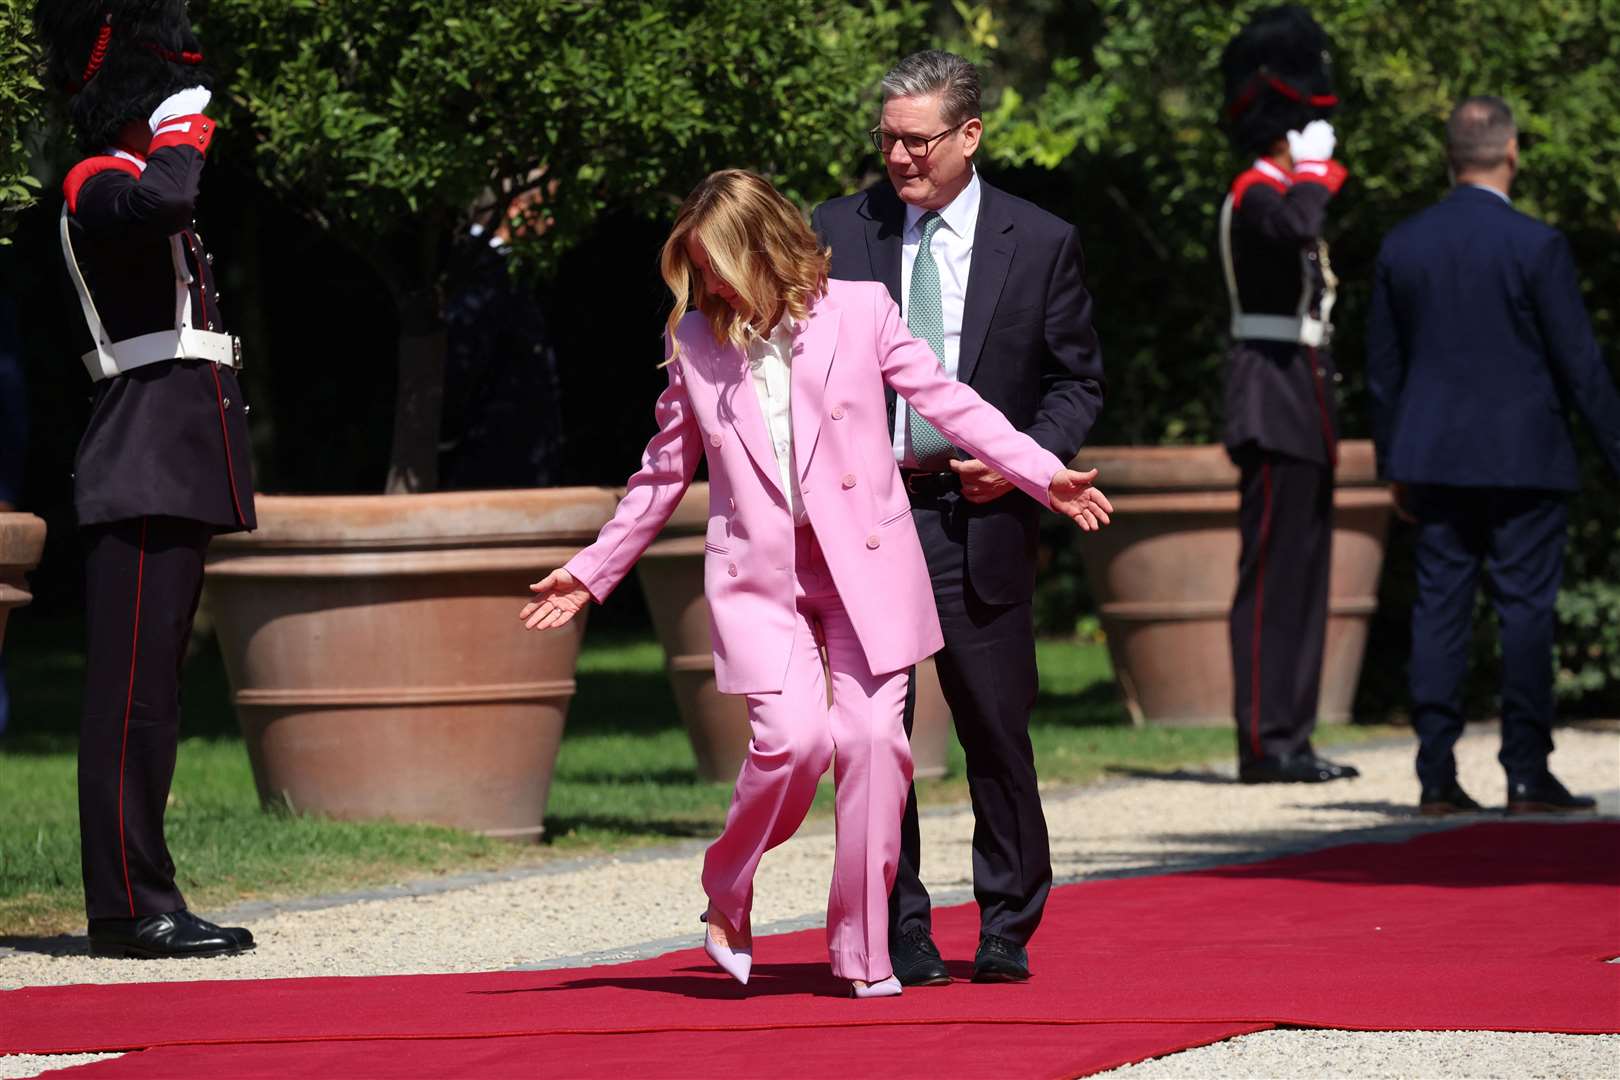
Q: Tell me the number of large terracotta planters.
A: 4